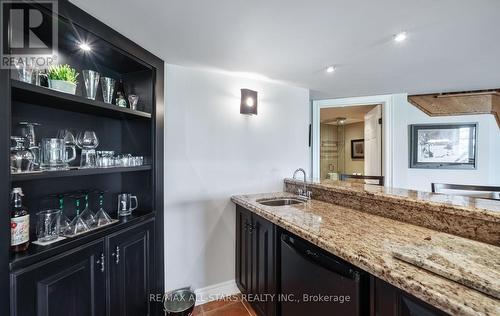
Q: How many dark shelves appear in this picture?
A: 3